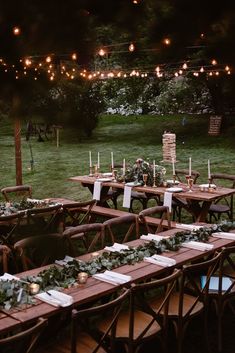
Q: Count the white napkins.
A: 13